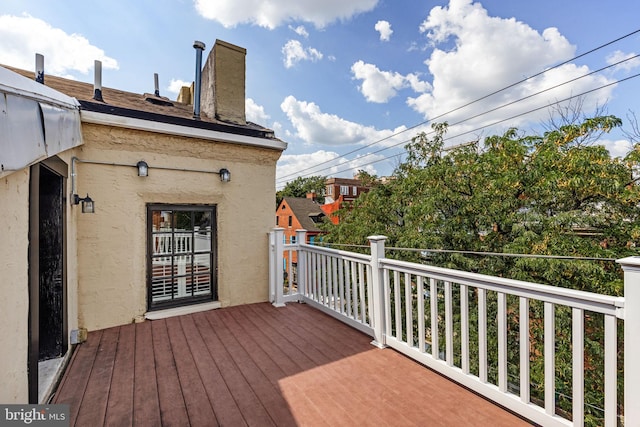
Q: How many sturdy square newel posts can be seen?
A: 4